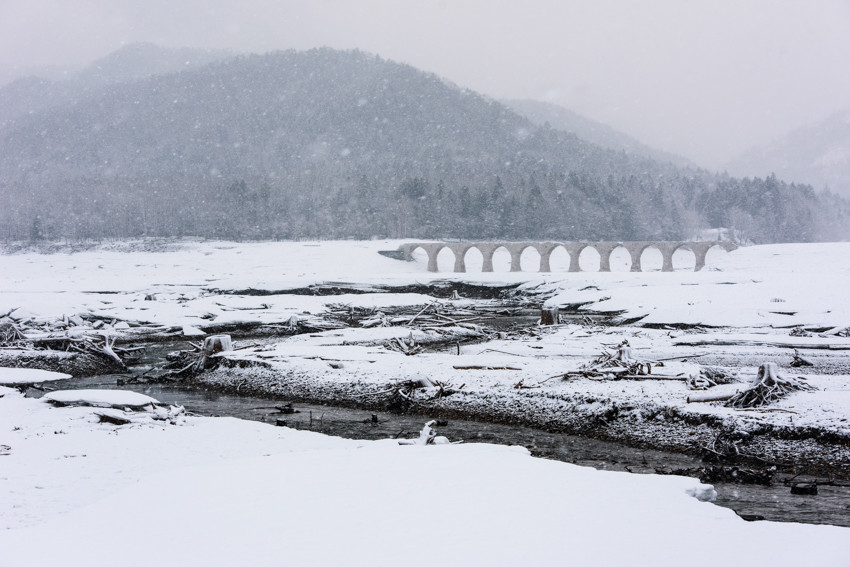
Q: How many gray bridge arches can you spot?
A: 11